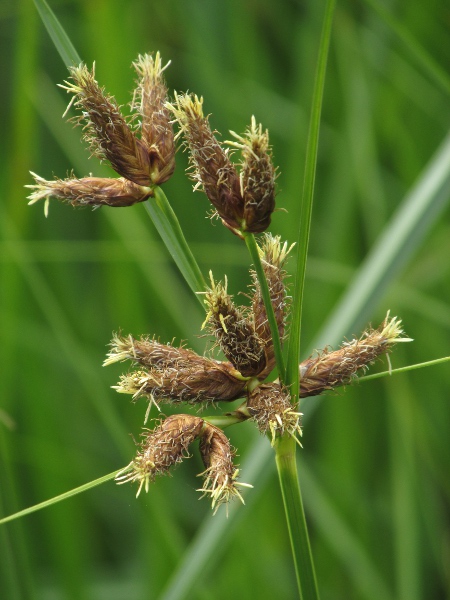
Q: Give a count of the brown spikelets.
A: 13